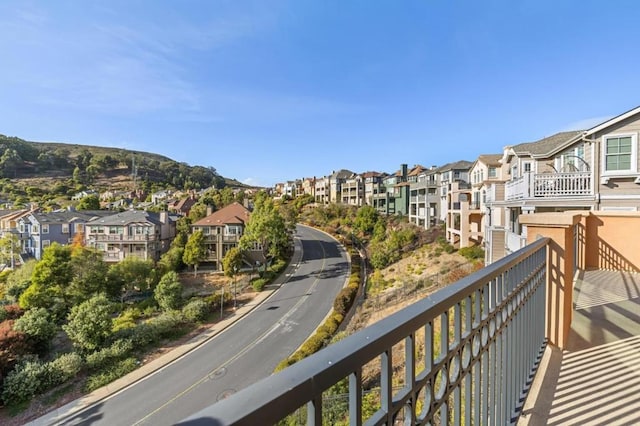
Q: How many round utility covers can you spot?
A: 2